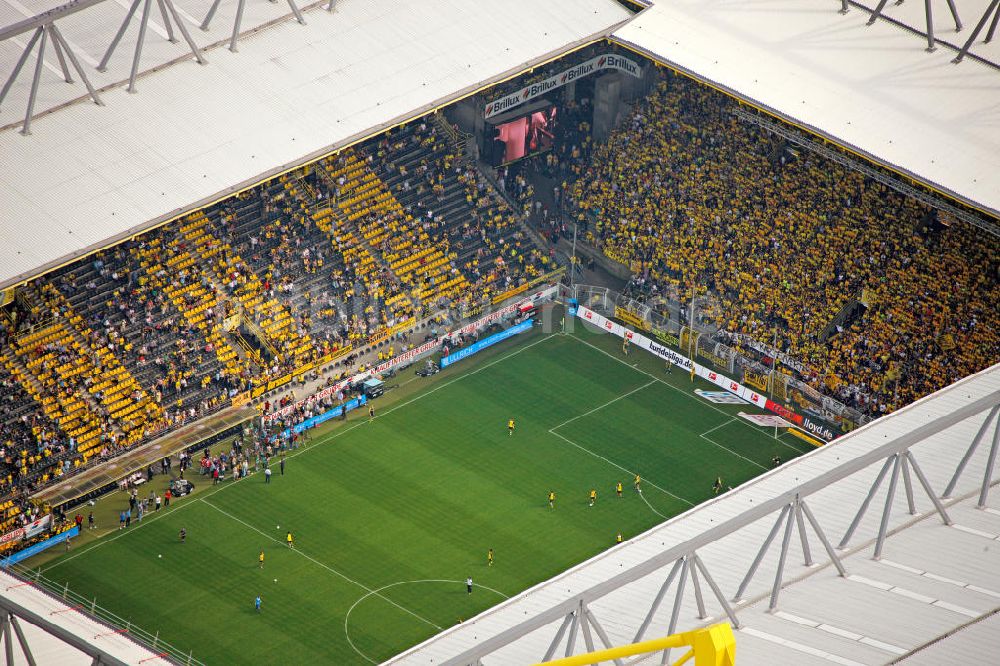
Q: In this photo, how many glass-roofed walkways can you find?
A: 1